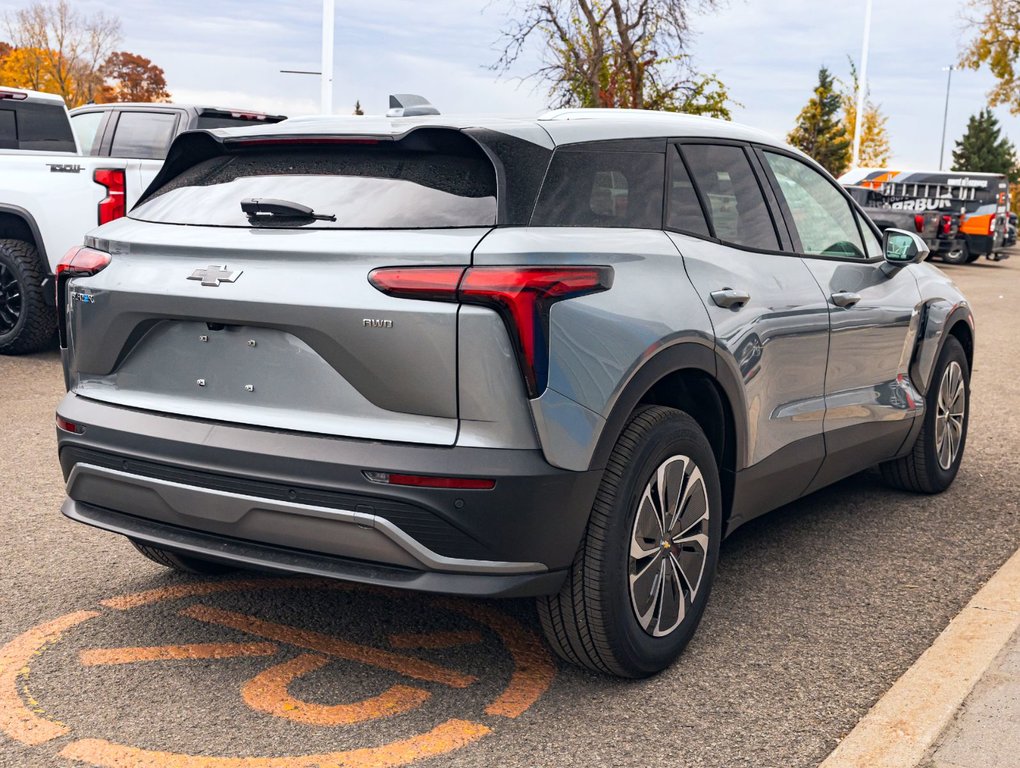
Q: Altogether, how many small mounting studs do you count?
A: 4